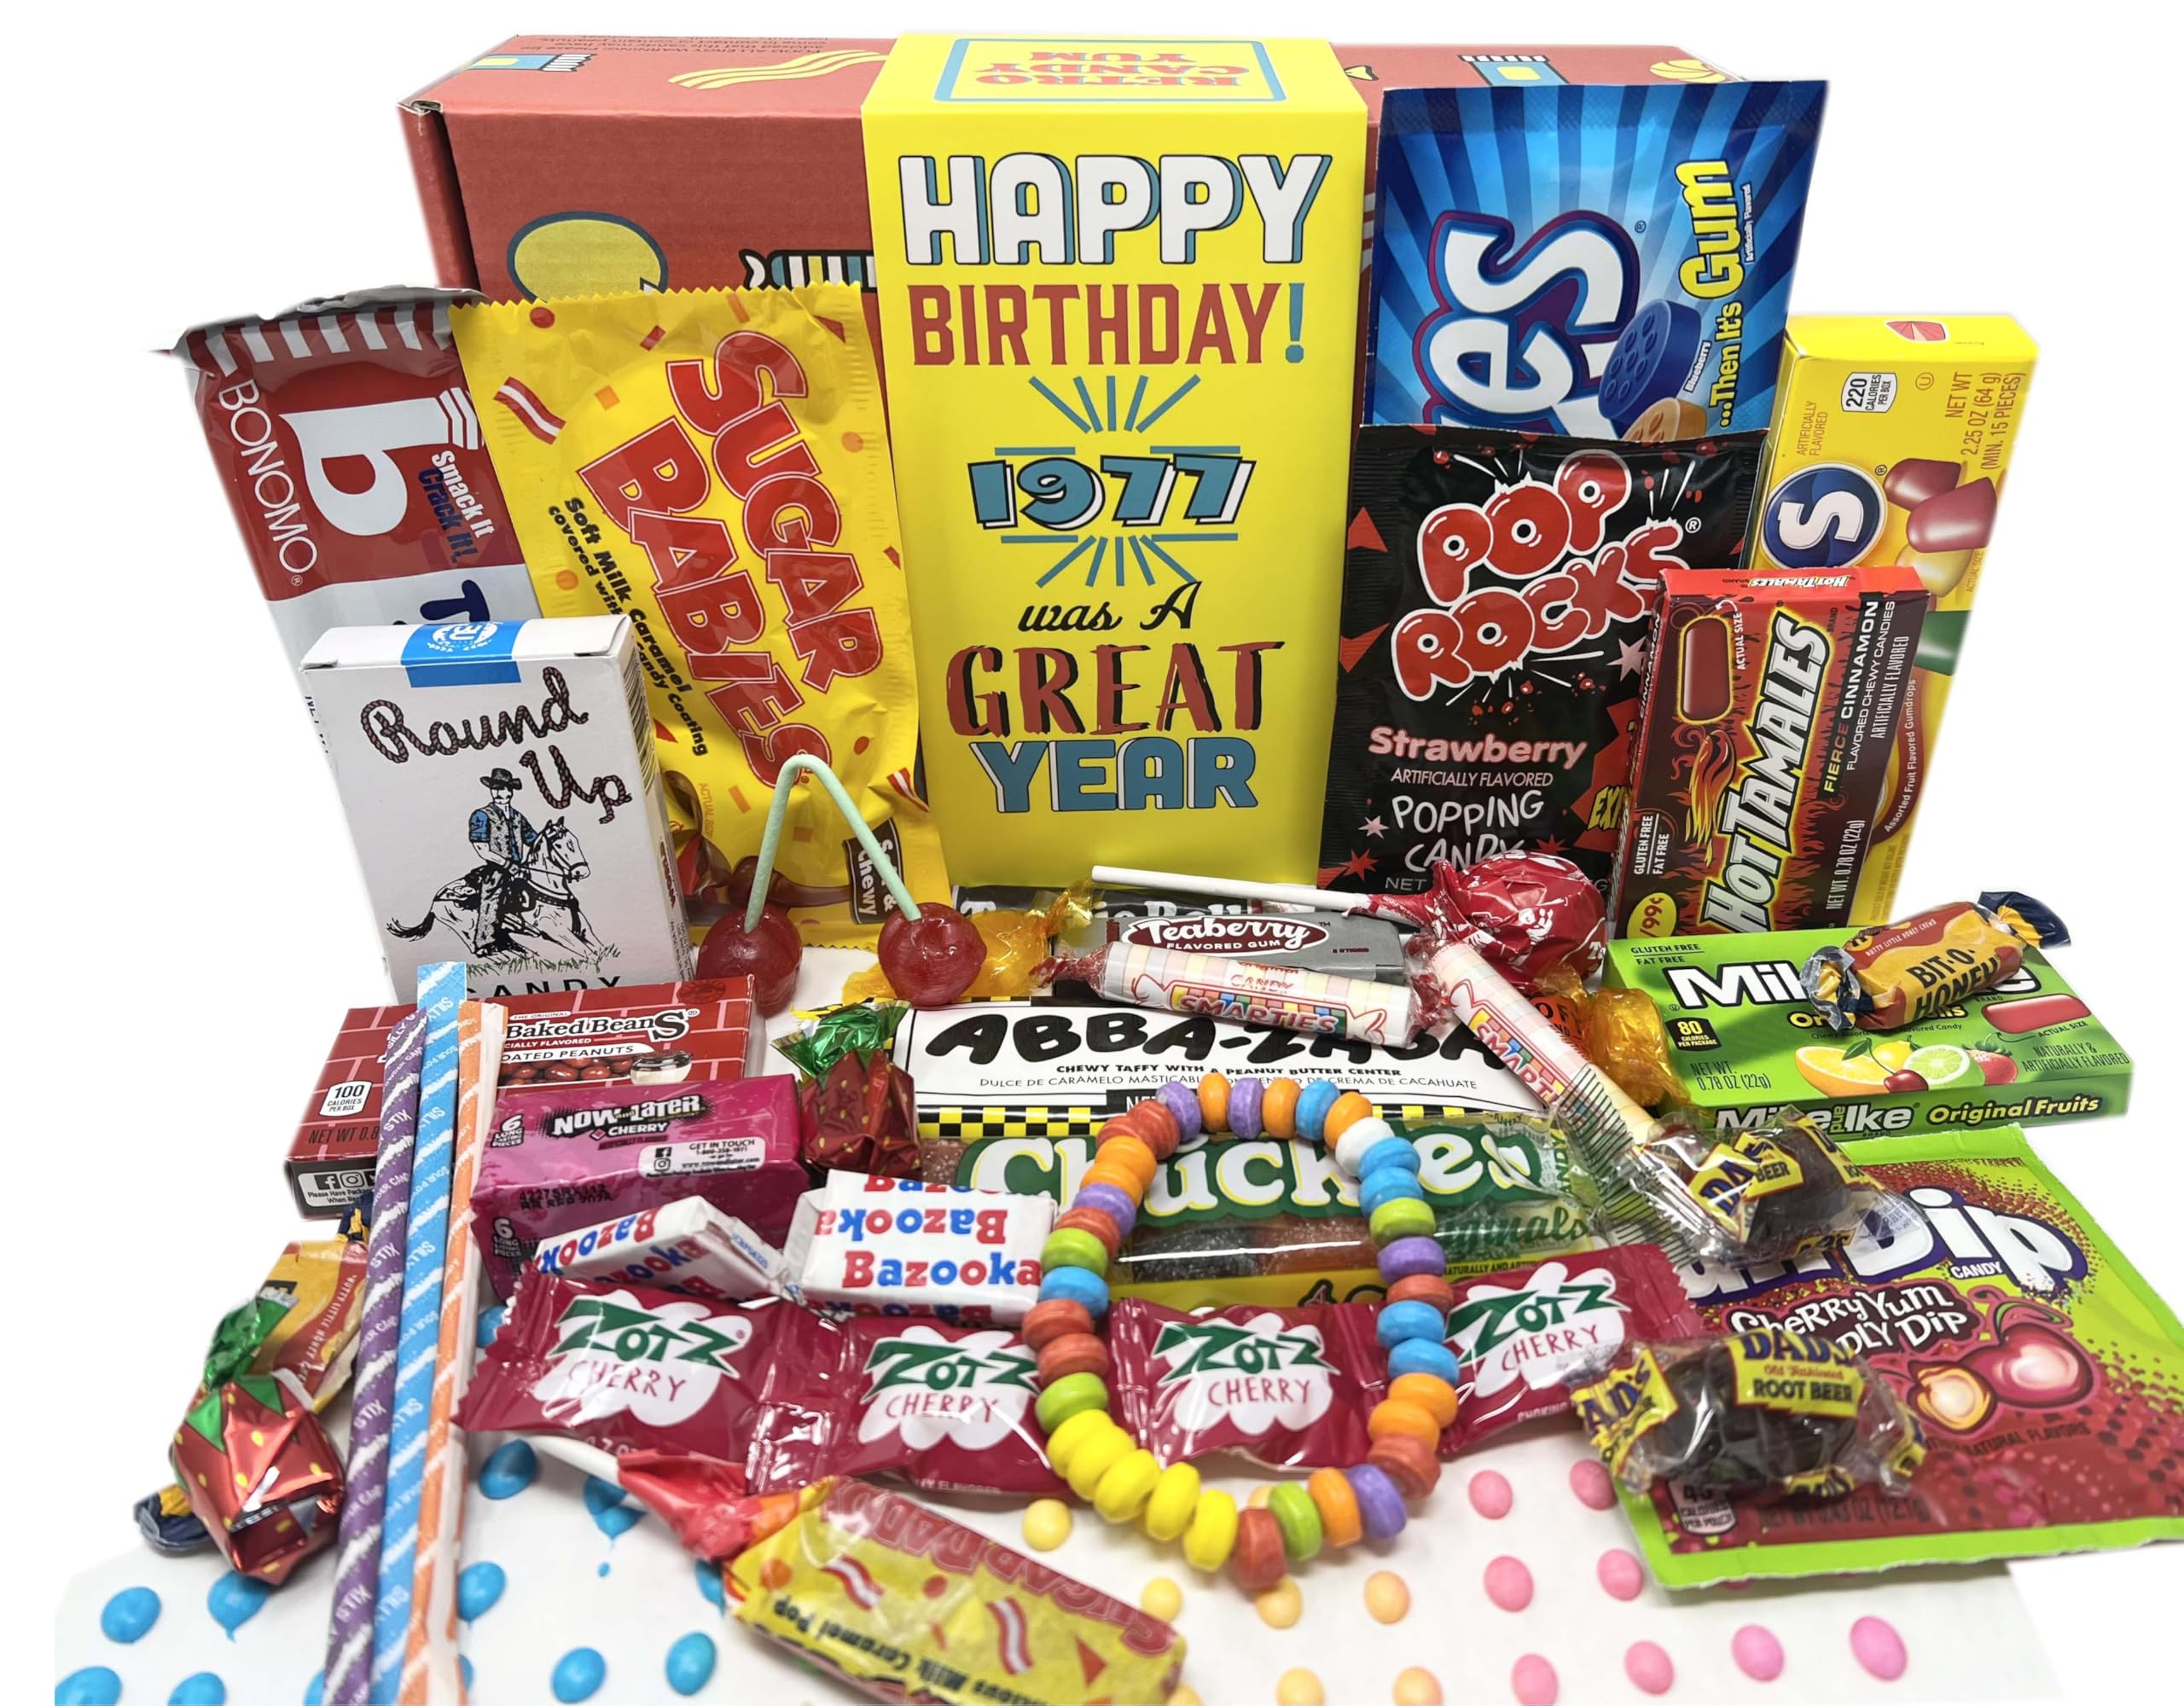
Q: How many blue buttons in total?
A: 13